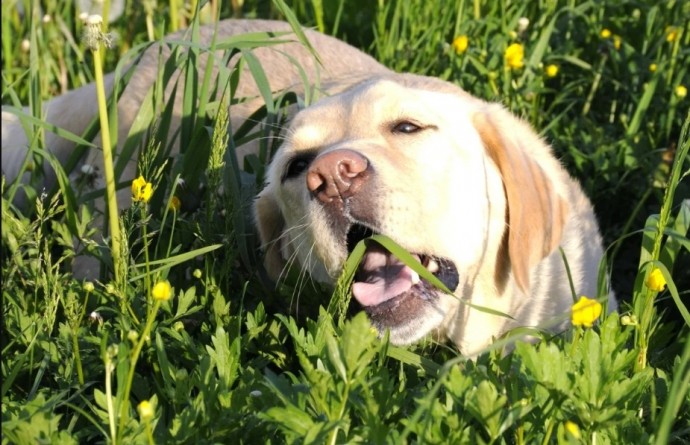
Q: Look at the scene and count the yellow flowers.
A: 15